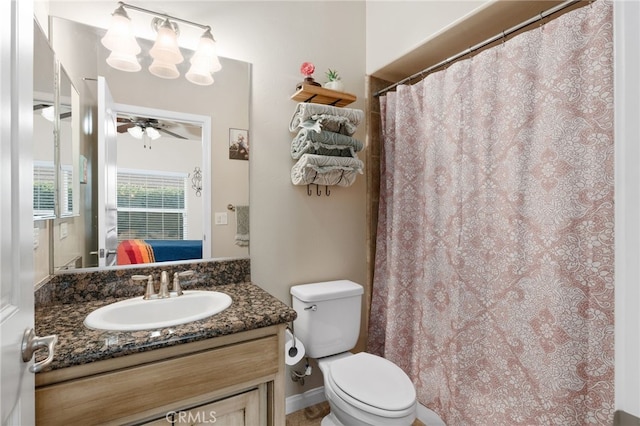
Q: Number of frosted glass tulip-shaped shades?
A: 3